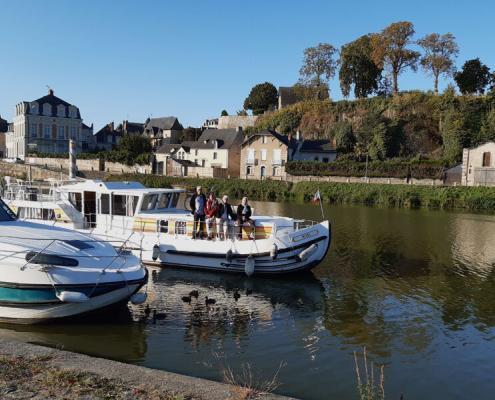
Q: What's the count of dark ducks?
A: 7